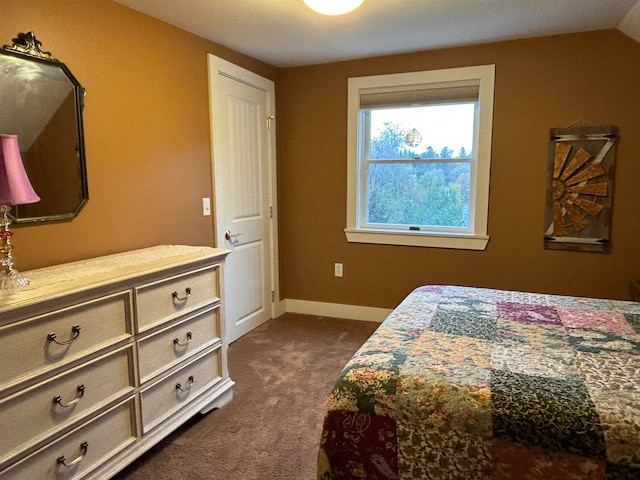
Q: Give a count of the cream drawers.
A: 6